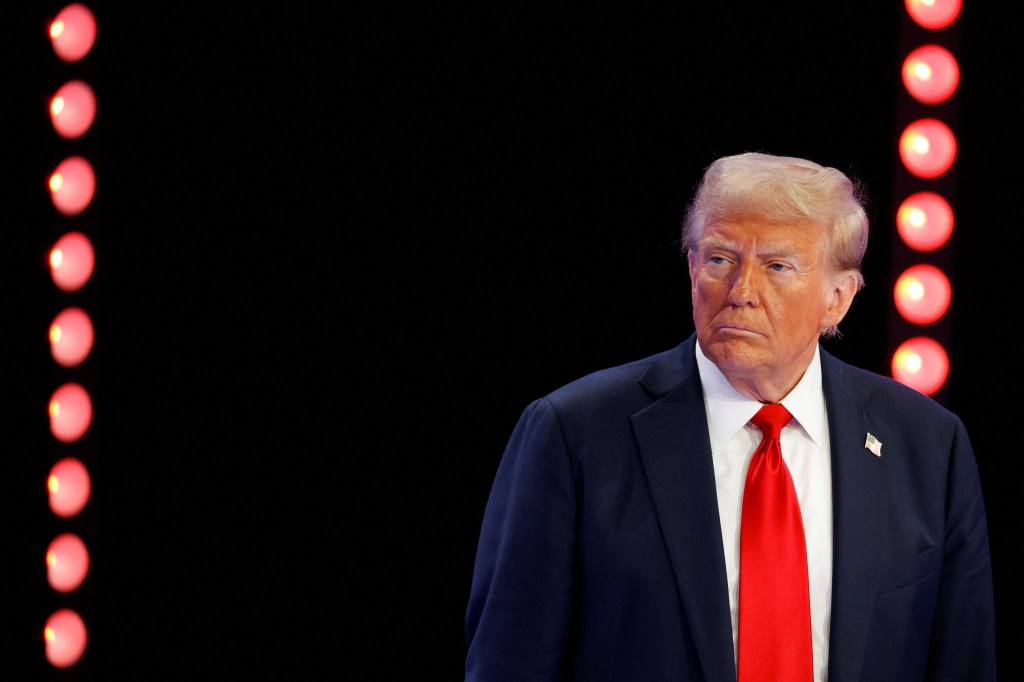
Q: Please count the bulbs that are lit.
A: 15